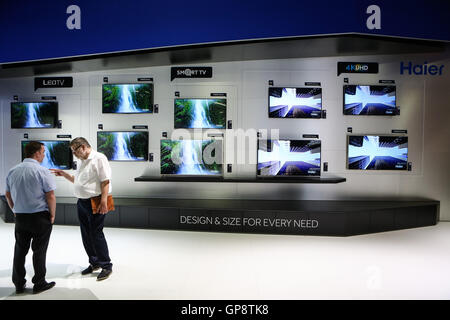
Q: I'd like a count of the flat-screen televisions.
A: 10